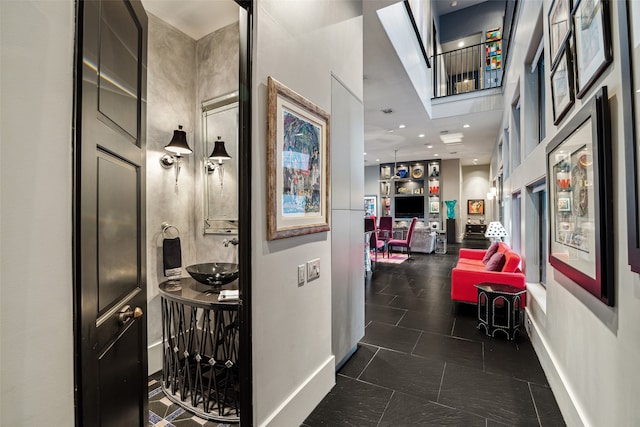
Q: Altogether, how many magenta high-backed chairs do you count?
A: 3